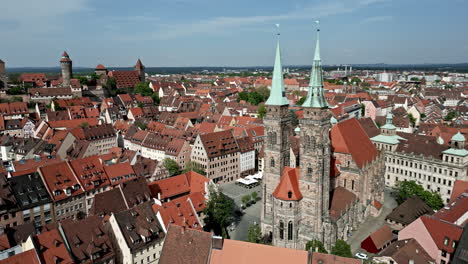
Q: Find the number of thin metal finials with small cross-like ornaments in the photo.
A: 2